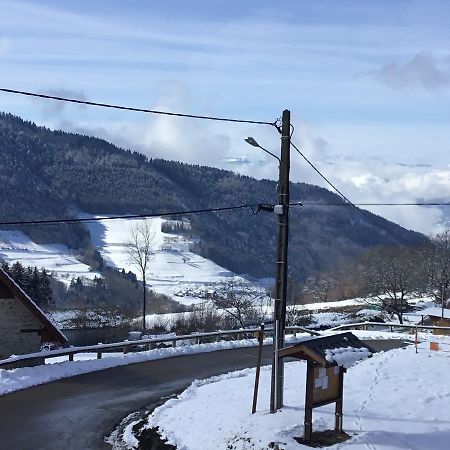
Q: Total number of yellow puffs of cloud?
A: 0